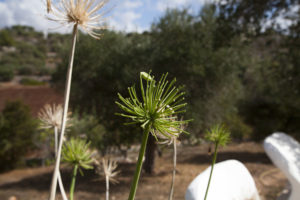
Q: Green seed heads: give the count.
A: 3